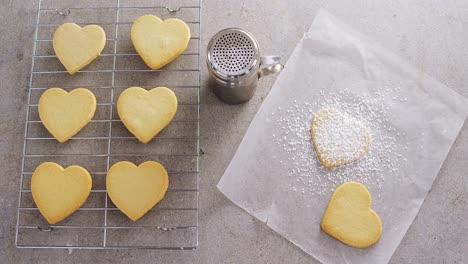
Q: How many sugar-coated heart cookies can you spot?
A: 1